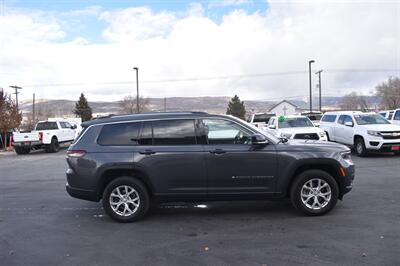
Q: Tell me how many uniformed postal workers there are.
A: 0